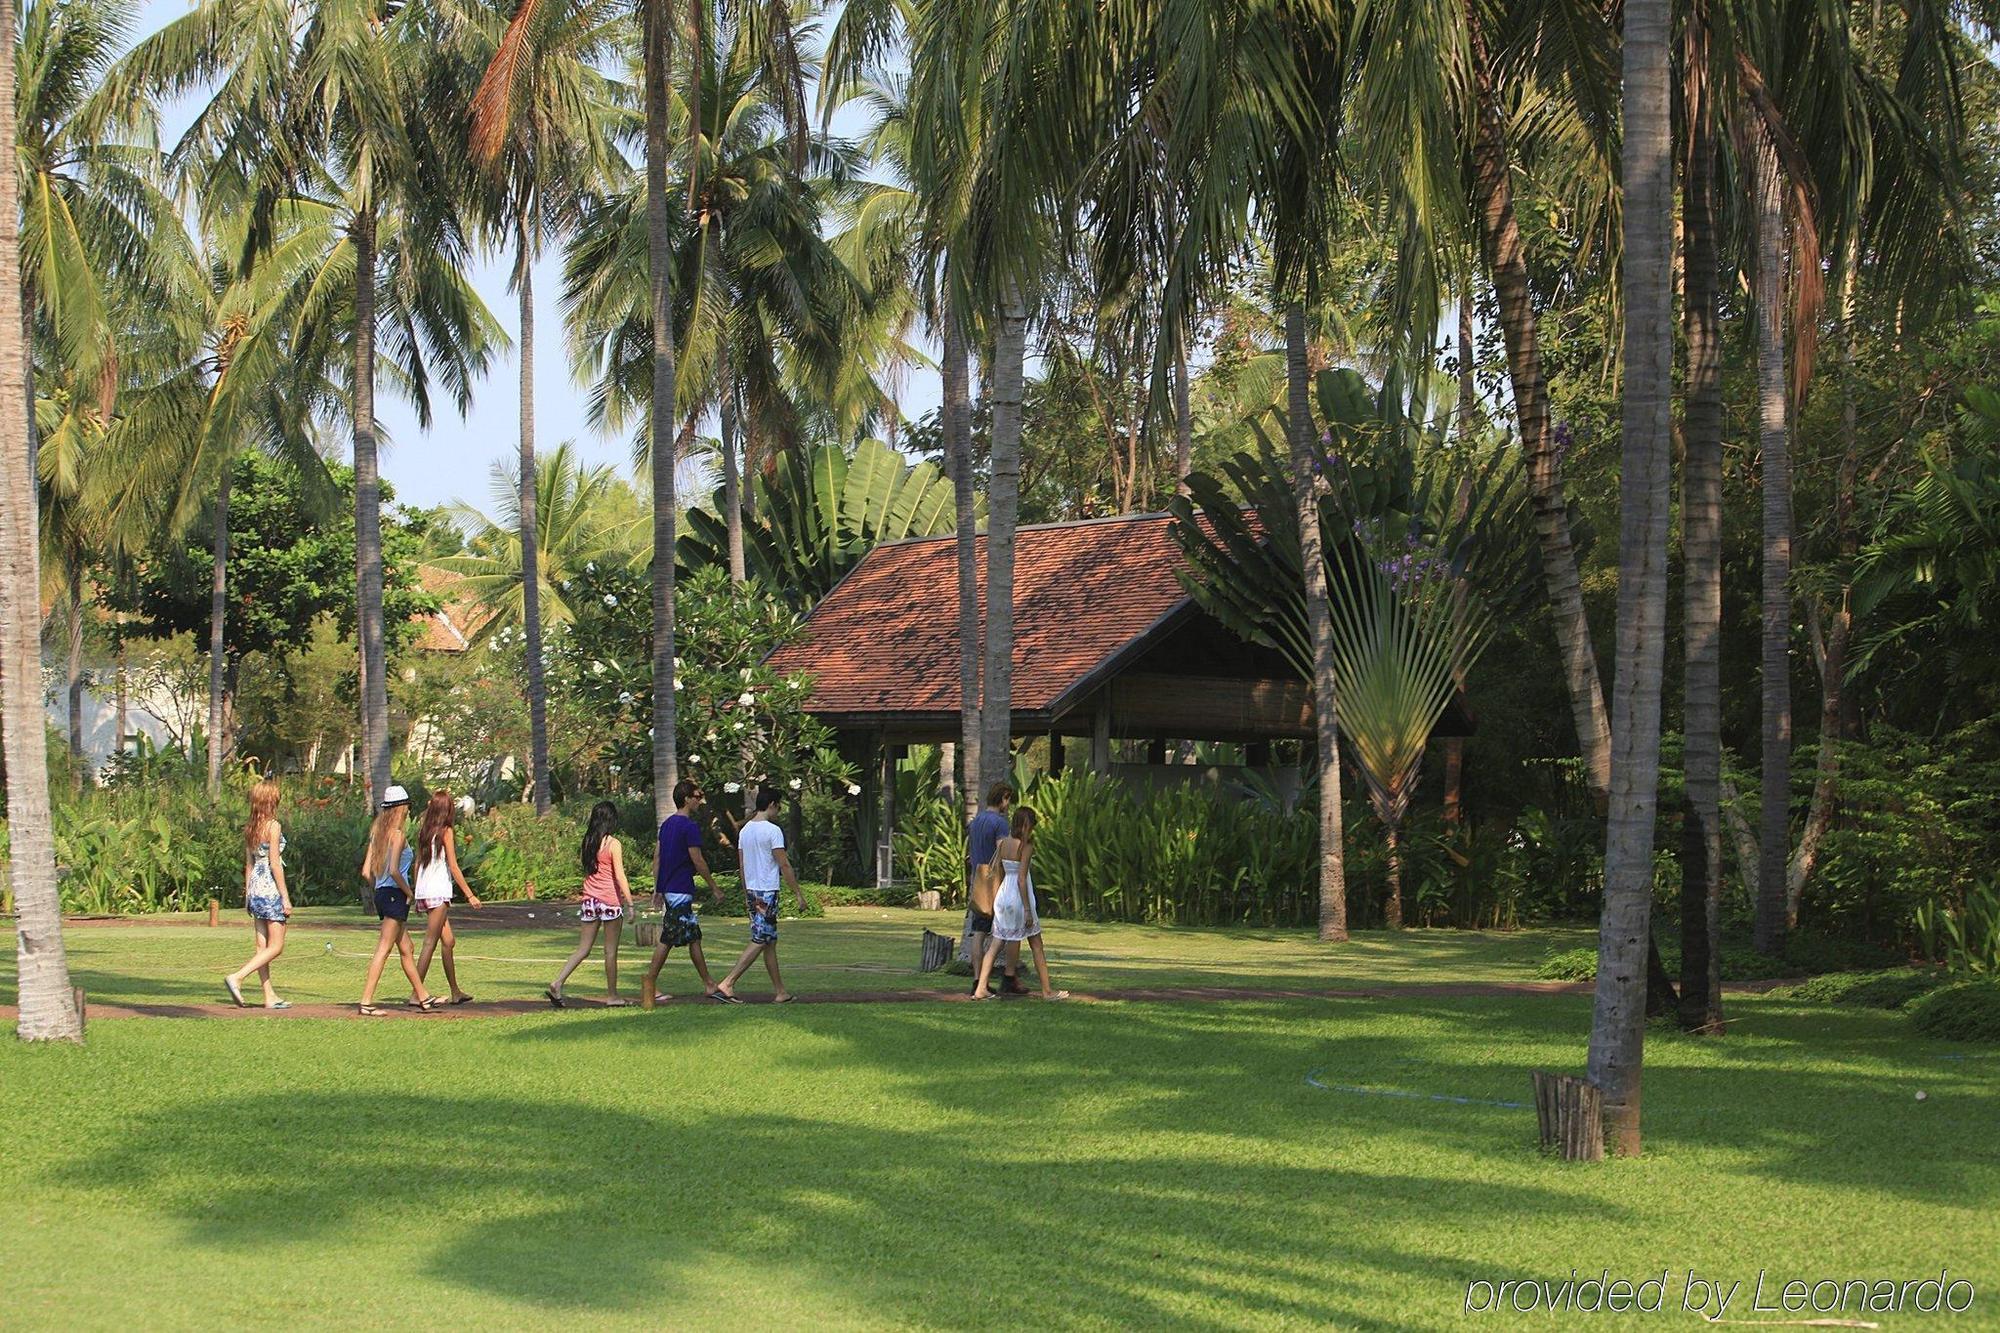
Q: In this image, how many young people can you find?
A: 8